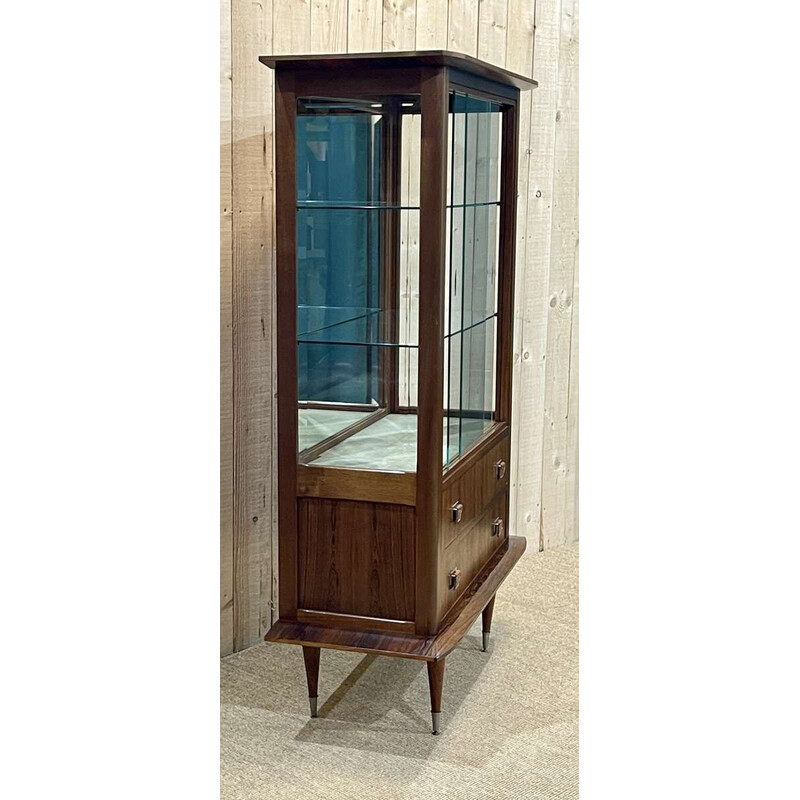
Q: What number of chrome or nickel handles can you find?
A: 4